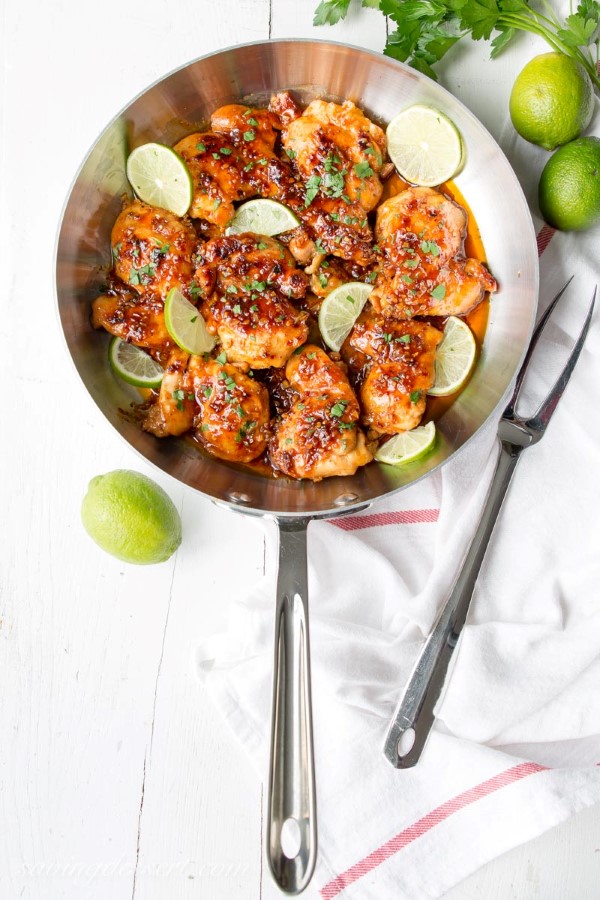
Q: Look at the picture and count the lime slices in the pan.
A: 8